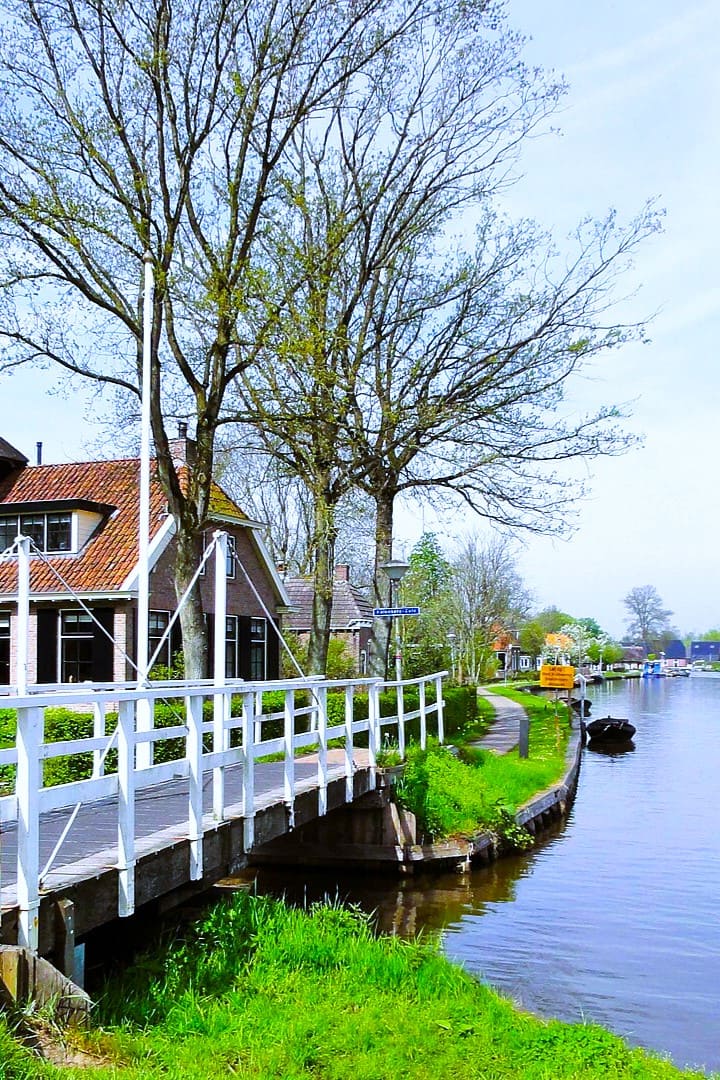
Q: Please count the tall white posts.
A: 3